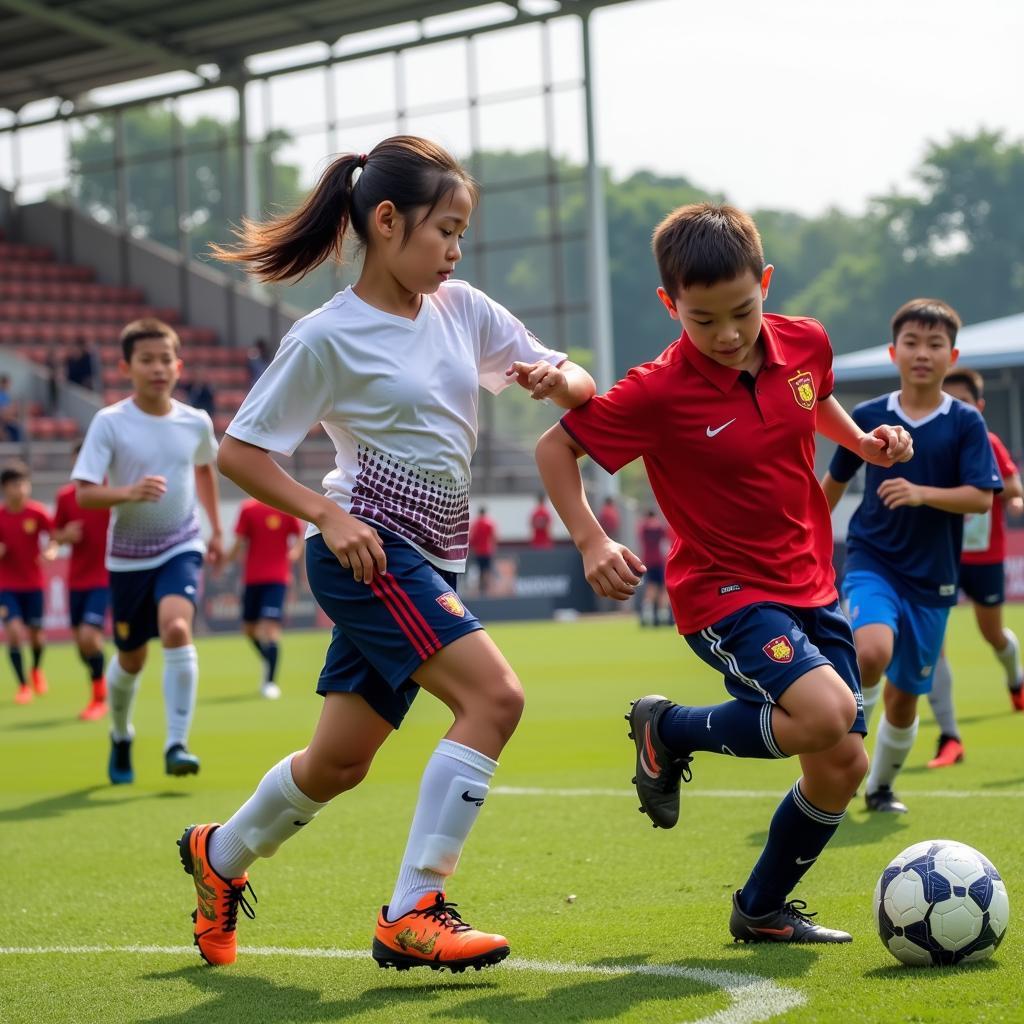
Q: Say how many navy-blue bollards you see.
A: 0